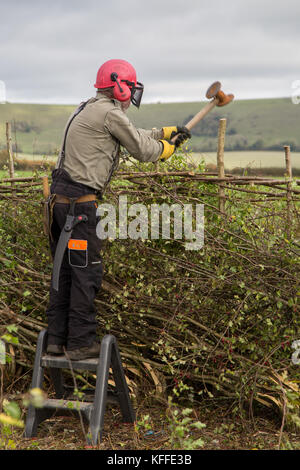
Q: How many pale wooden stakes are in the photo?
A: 3